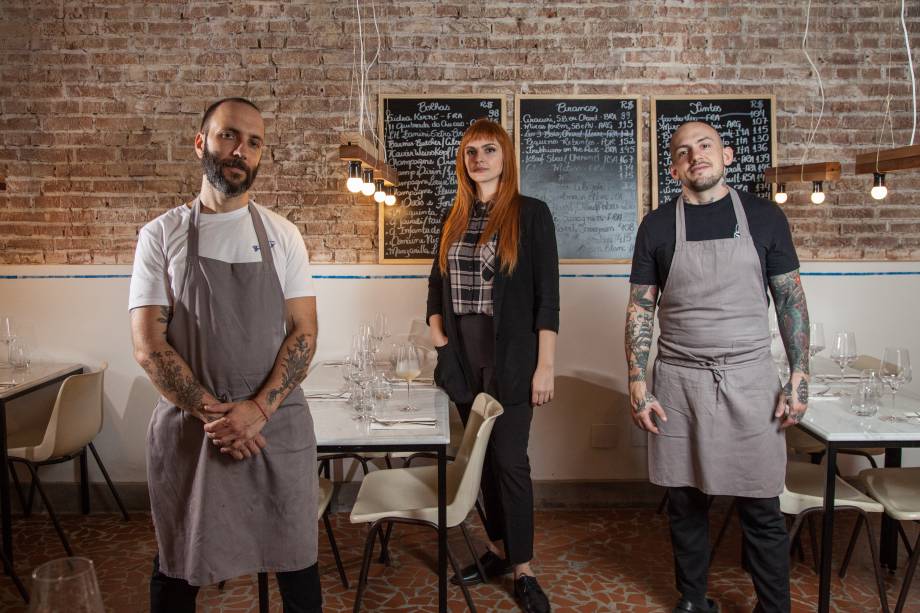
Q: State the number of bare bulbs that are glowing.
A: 7